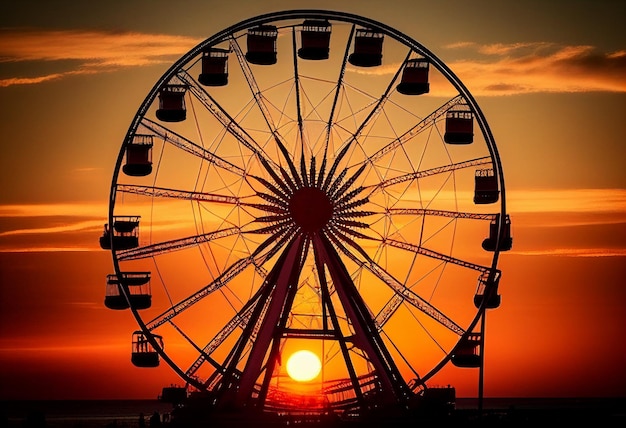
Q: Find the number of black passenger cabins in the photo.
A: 15